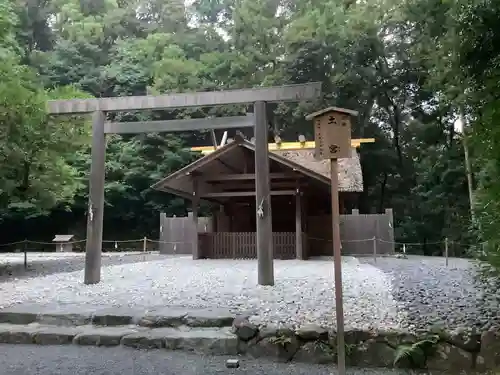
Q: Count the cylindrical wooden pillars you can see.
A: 2